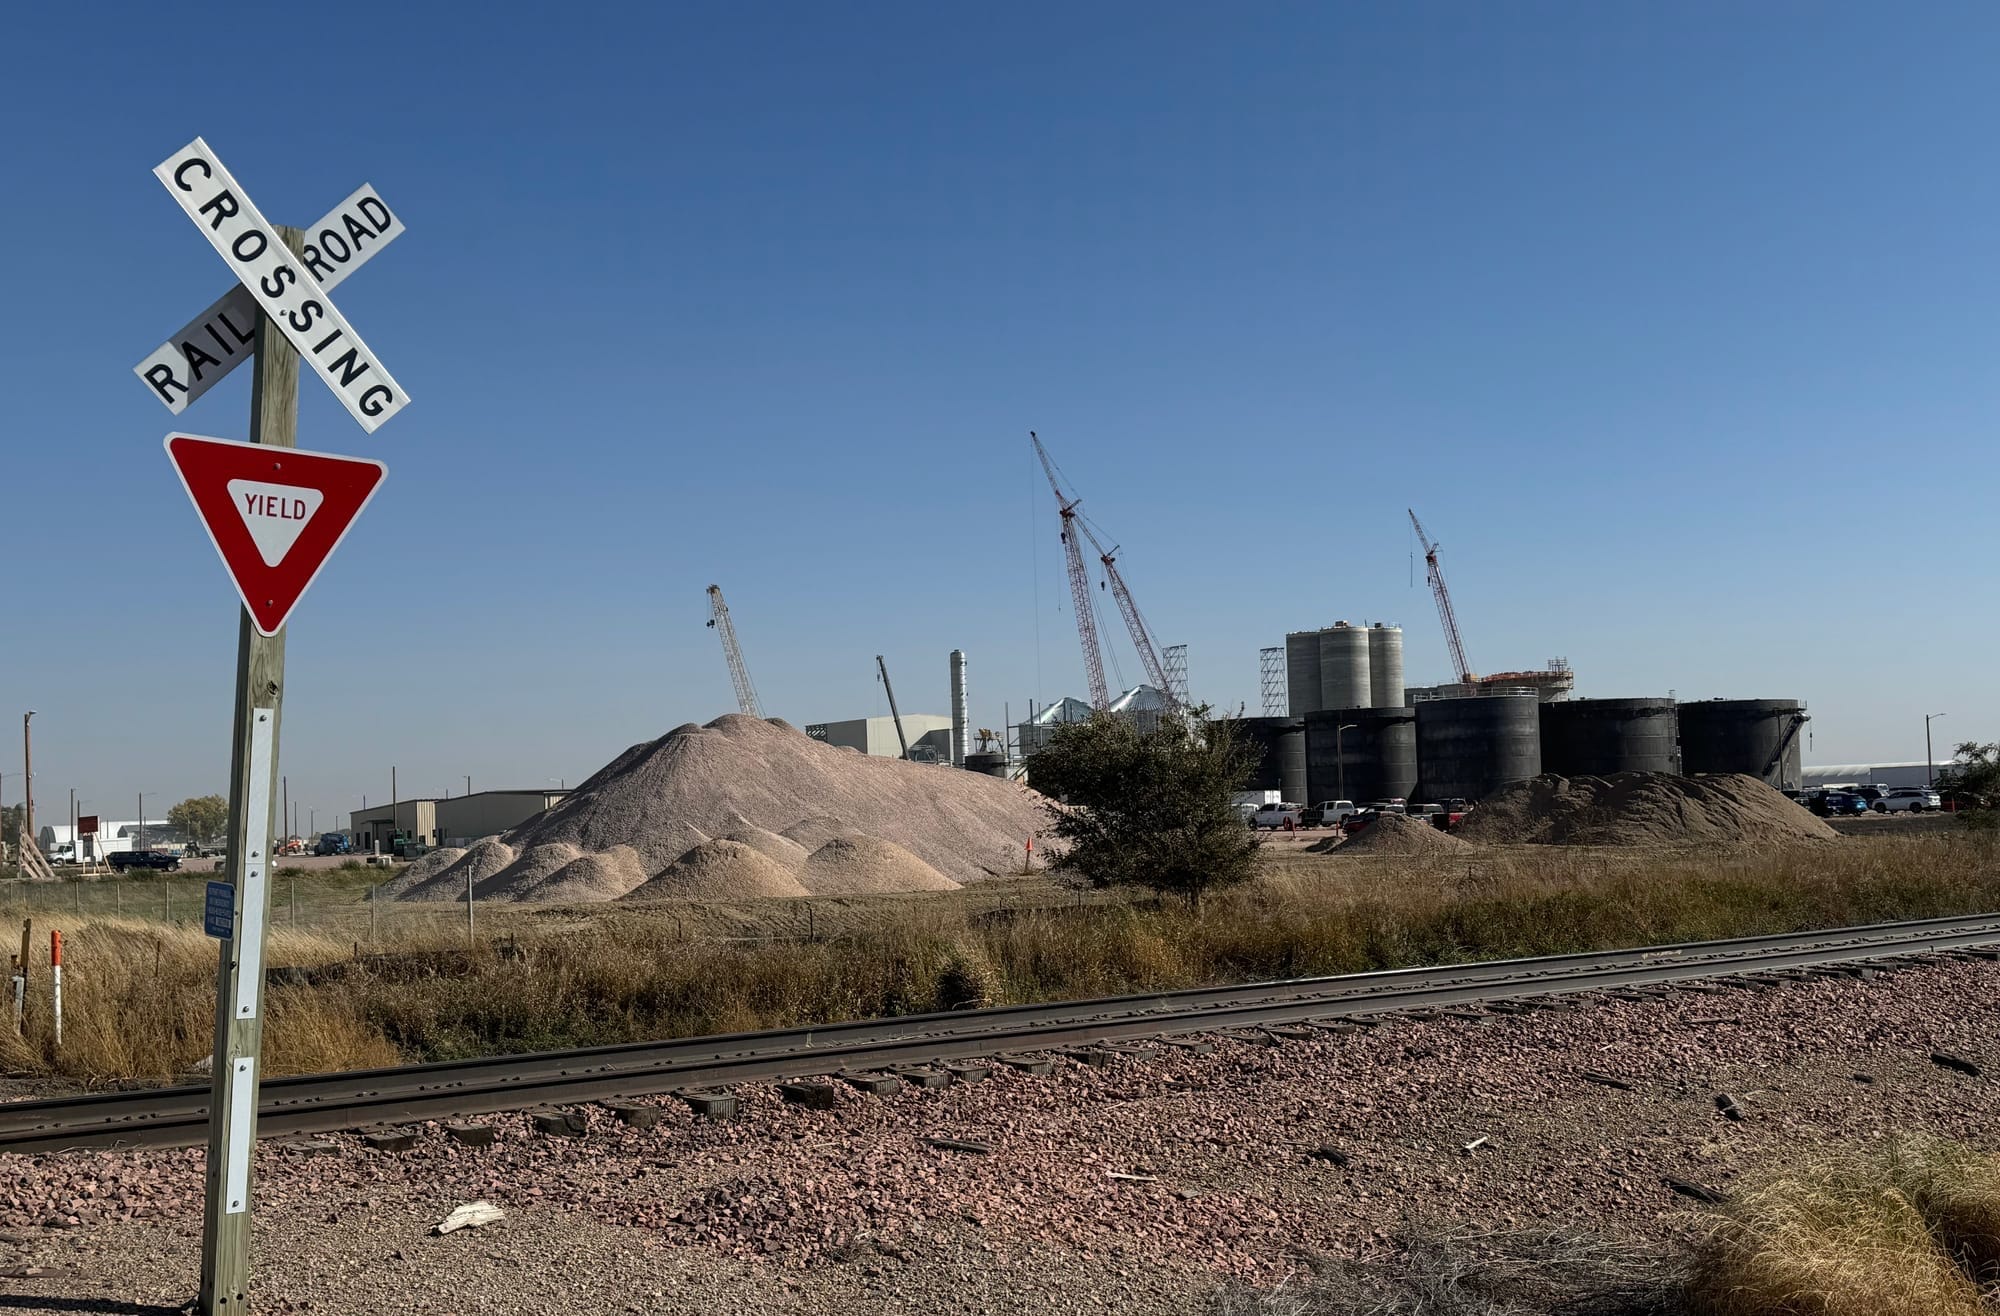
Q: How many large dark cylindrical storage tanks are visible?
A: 5